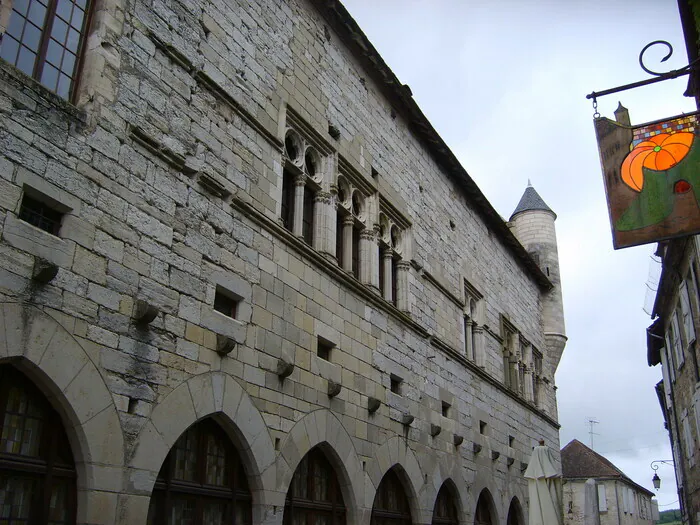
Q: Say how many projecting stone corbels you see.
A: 13